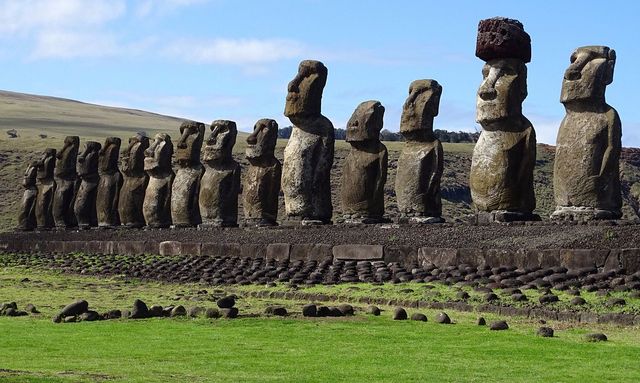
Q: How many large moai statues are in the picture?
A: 15